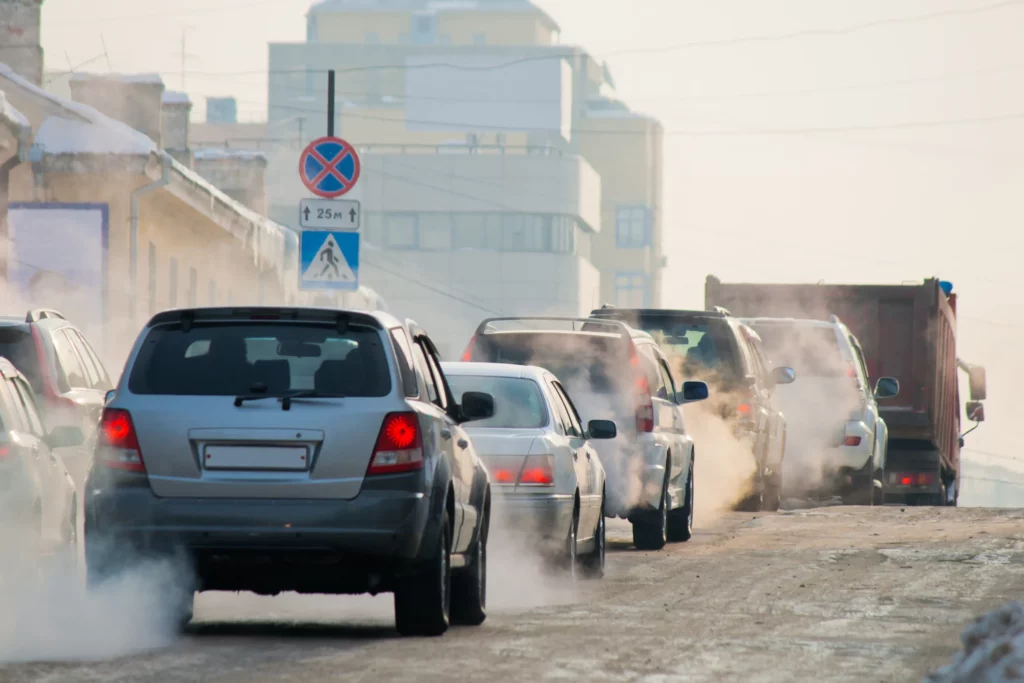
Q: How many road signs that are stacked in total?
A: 3